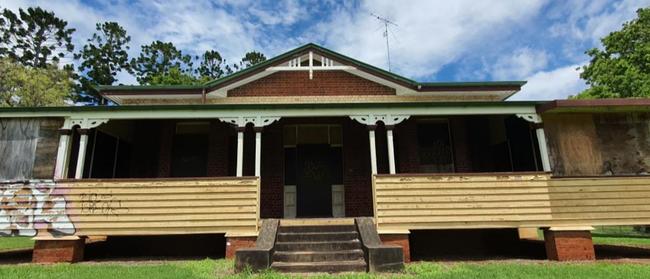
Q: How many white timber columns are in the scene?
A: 7